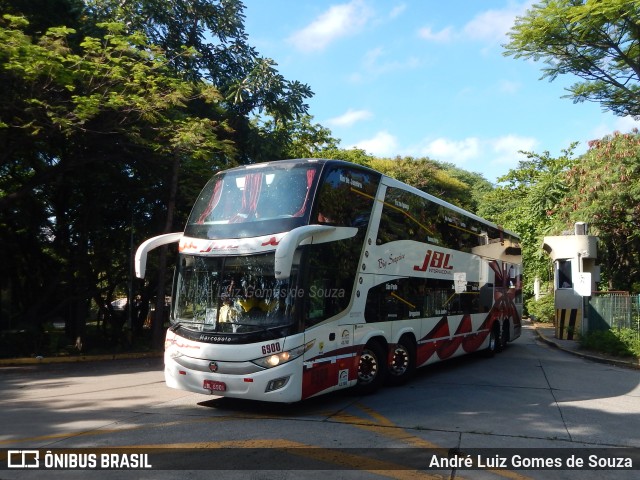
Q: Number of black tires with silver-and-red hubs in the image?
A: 2